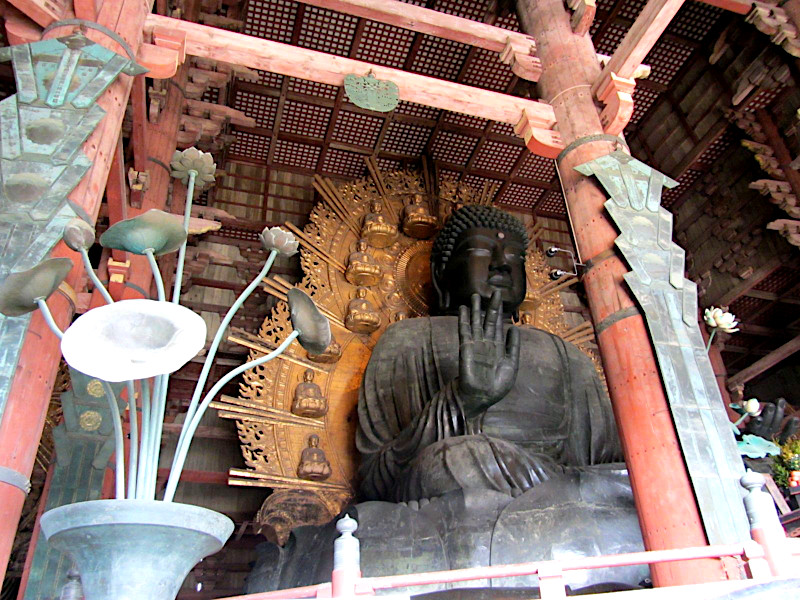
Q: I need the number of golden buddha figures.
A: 7